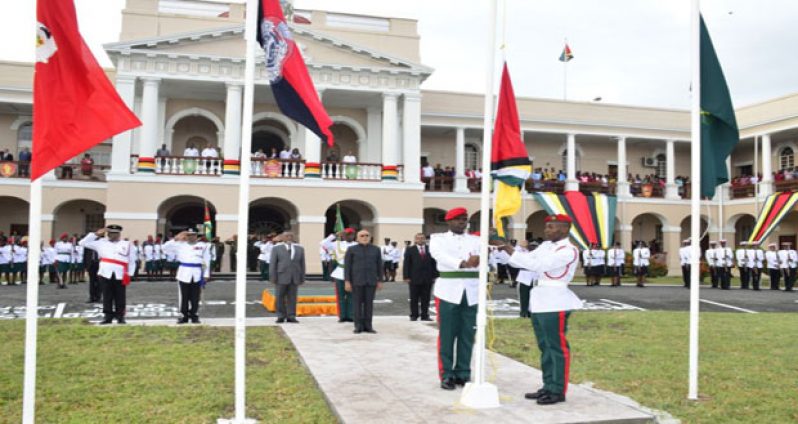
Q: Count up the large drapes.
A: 2